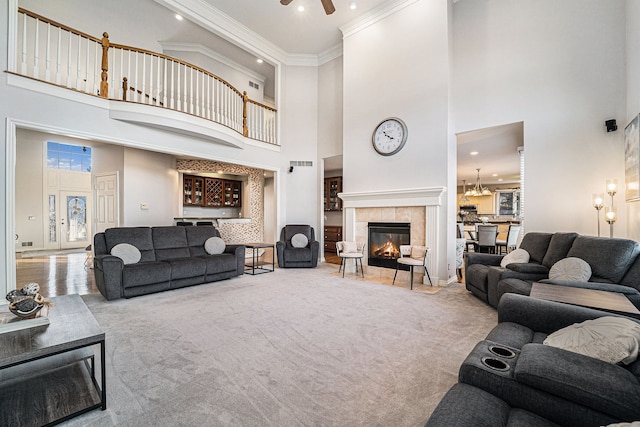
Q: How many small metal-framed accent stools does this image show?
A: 2